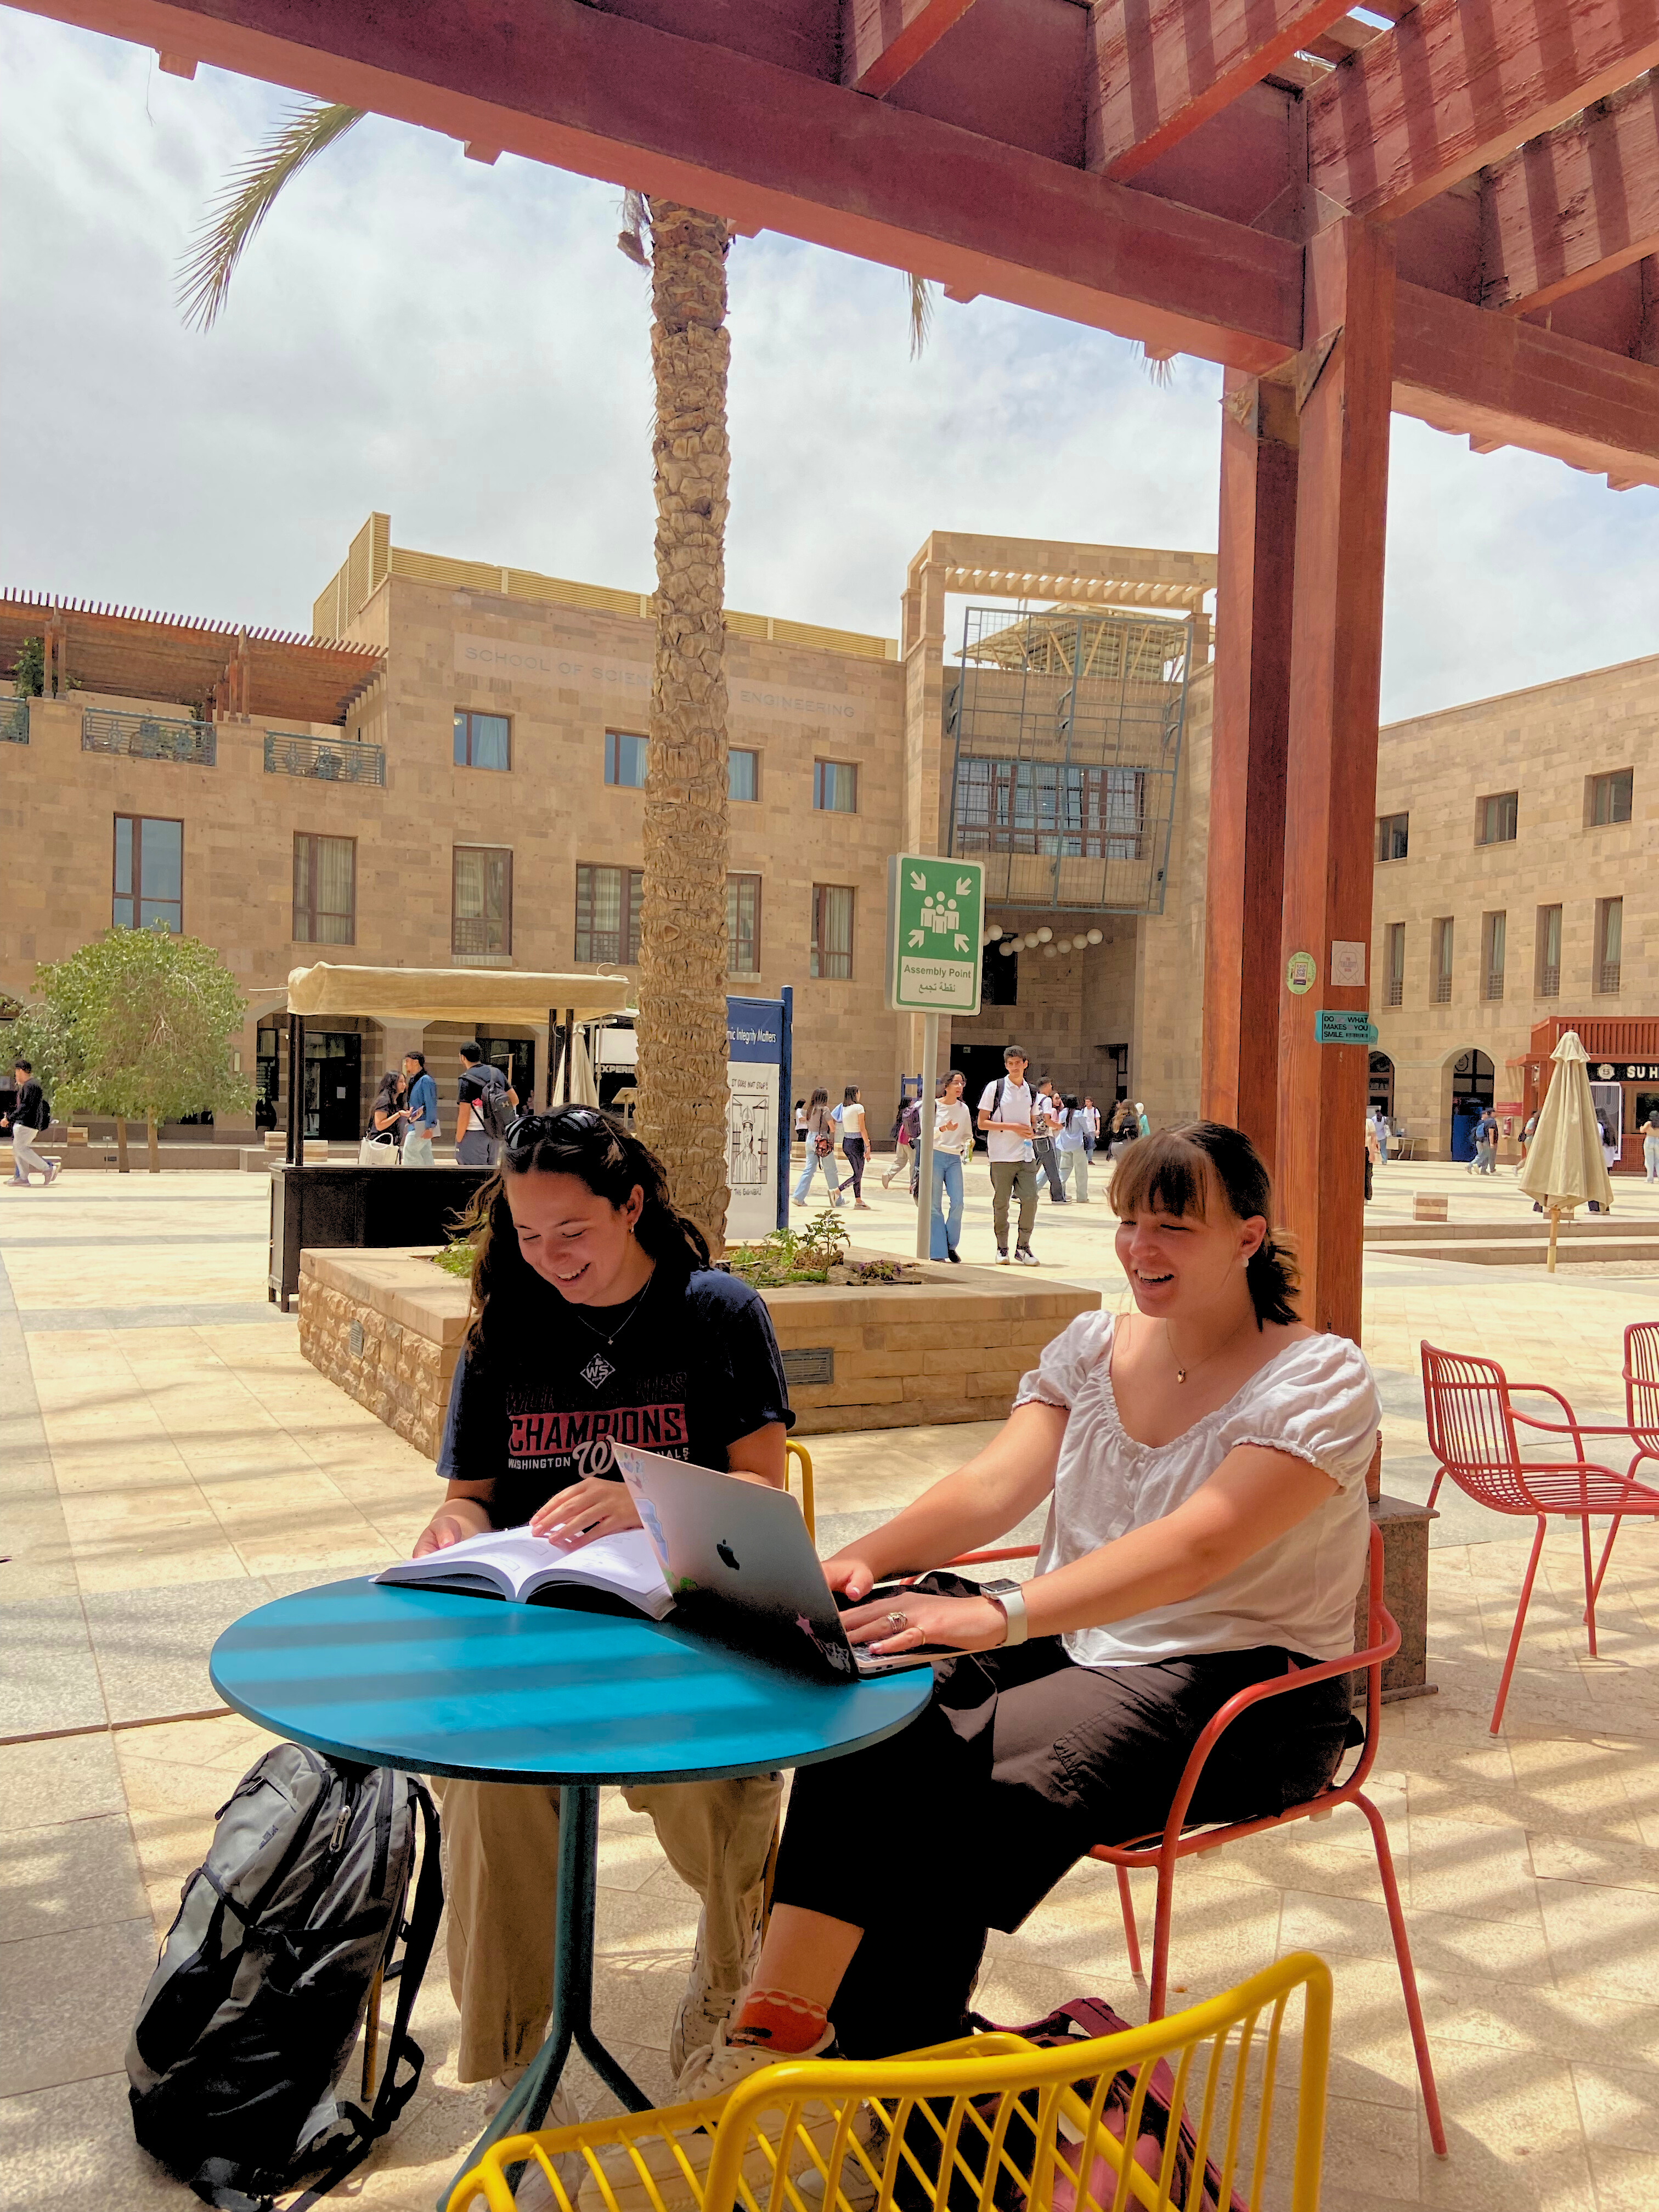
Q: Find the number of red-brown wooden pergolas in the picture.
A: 2